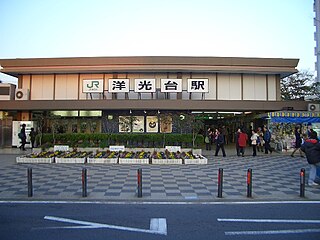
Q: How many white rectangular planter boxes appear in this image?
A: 6